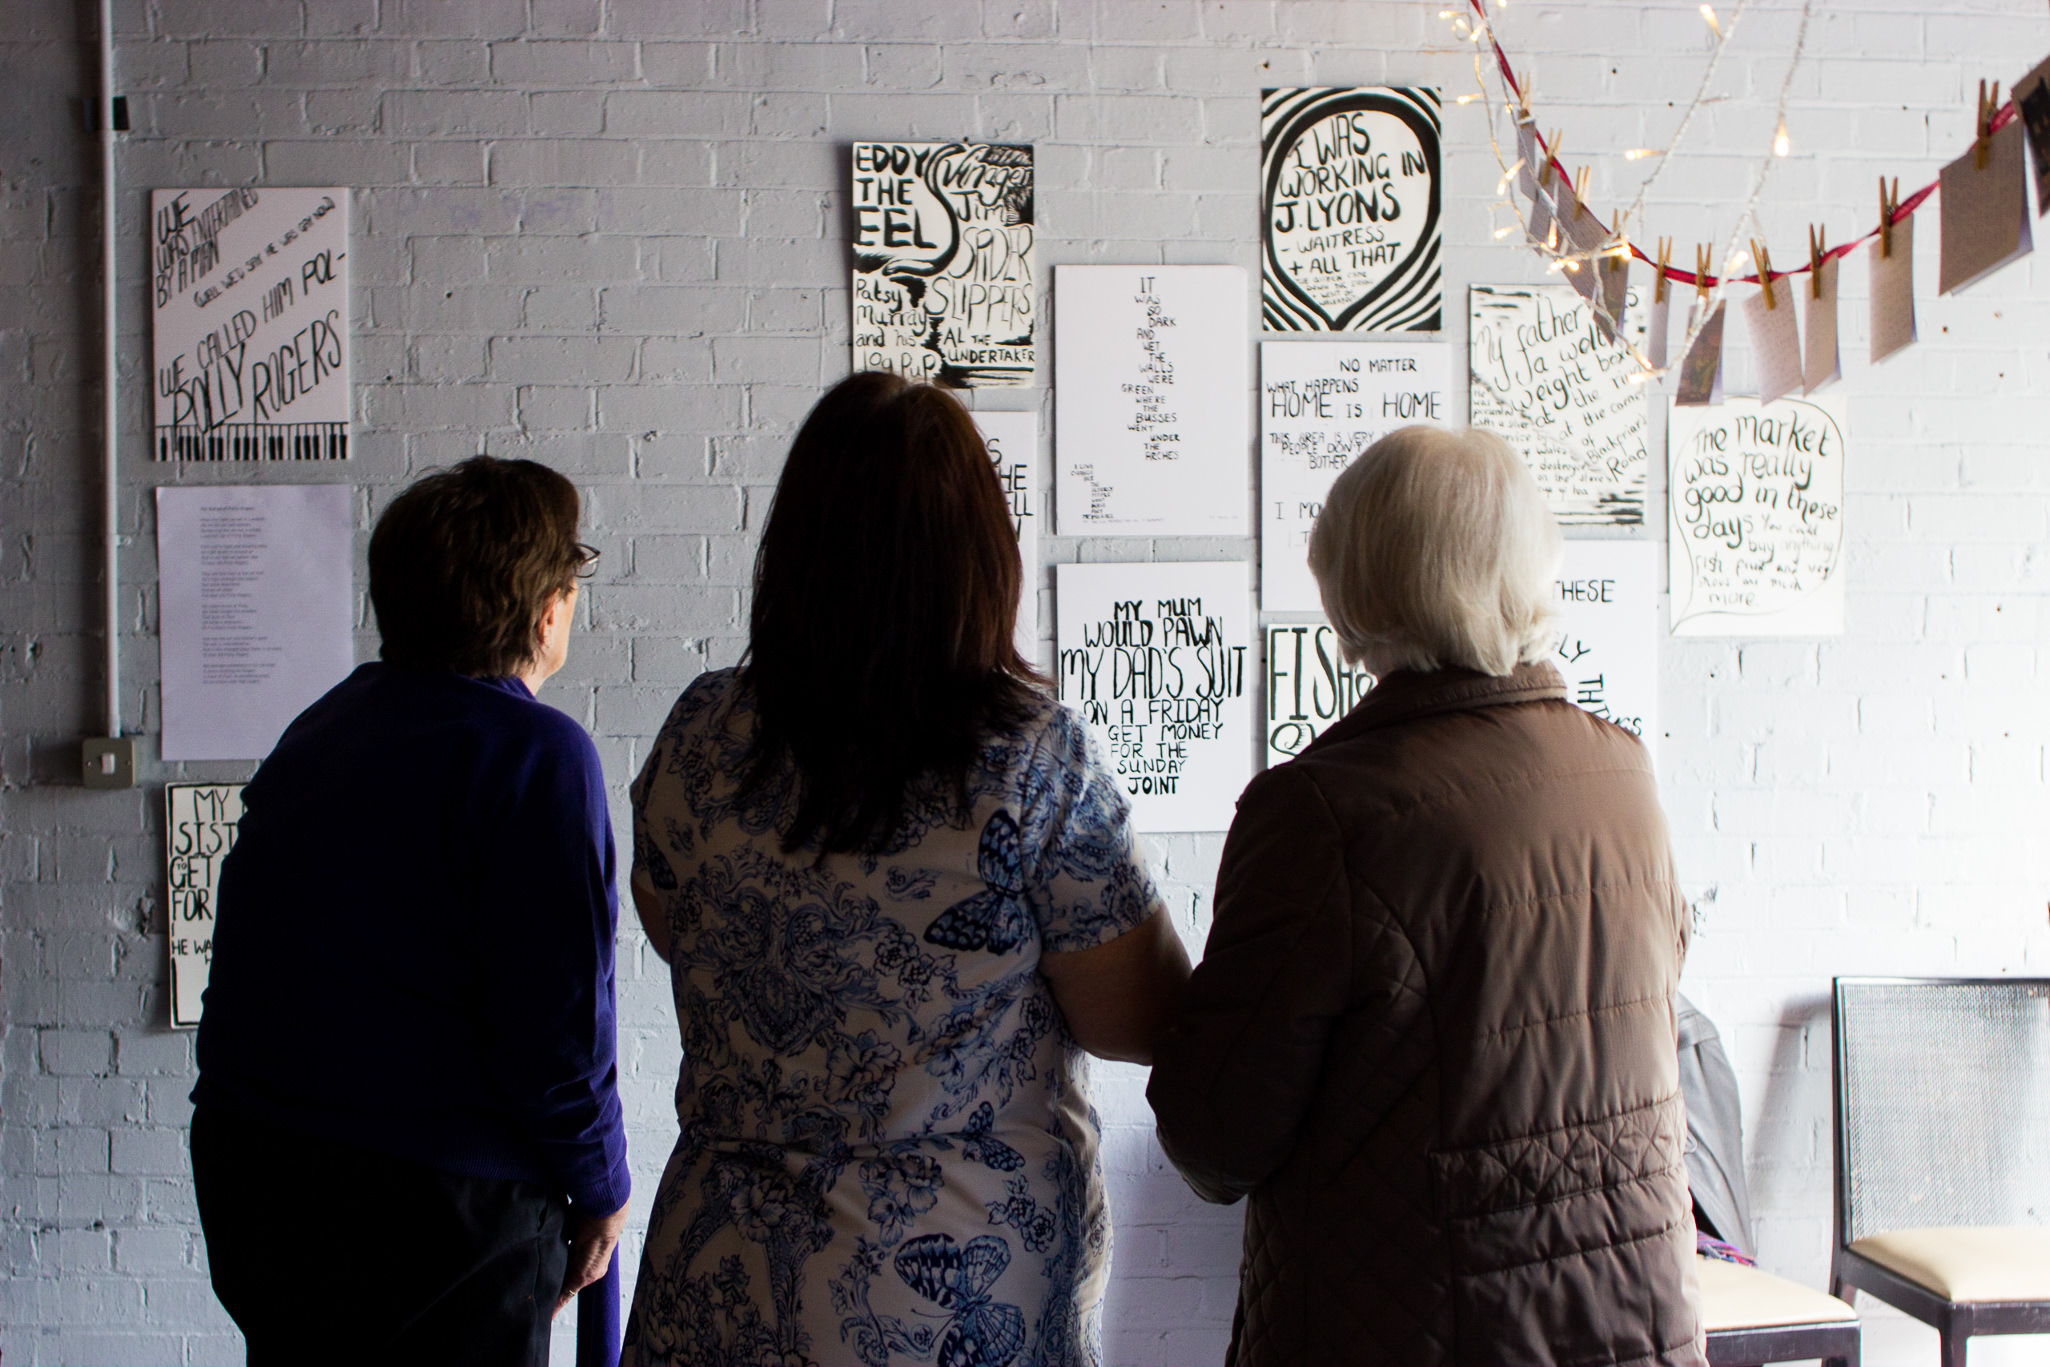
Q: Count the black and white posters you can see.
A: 13